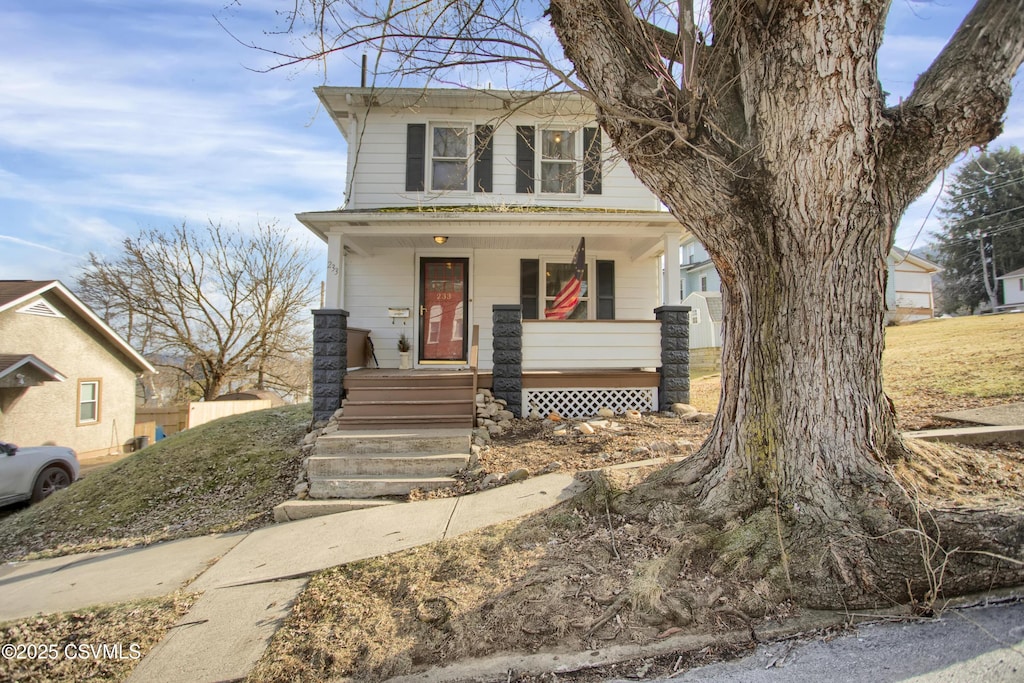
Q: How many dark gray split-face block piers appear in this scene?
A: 3